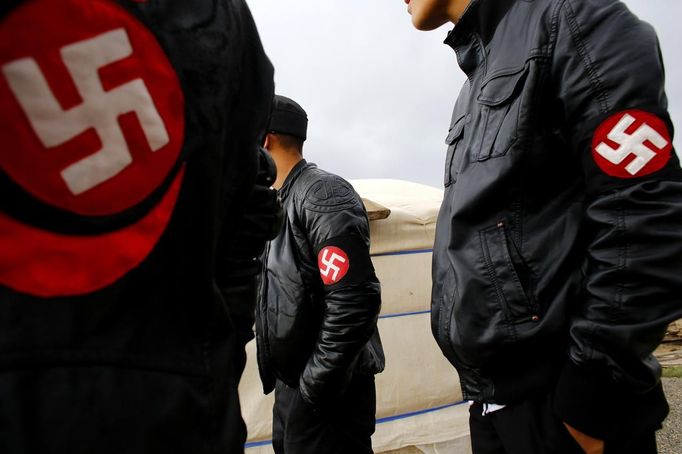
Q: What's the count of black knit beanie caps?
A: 1